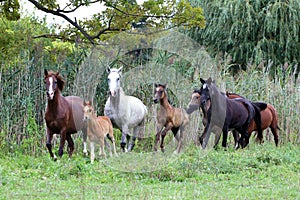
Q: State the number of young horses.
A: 2